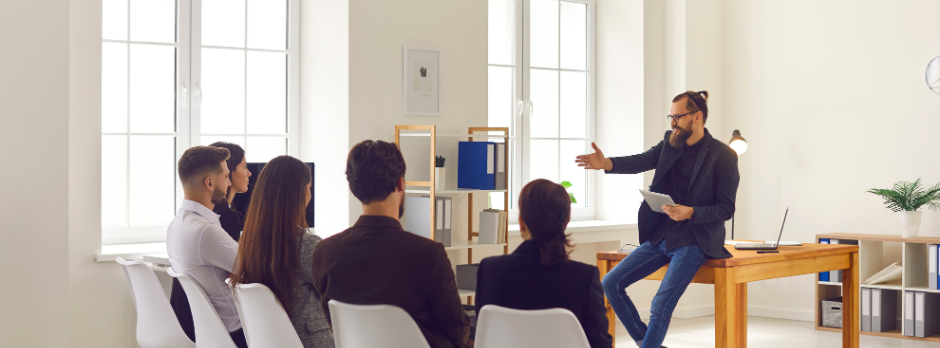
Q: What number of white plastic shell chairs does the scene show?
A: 5